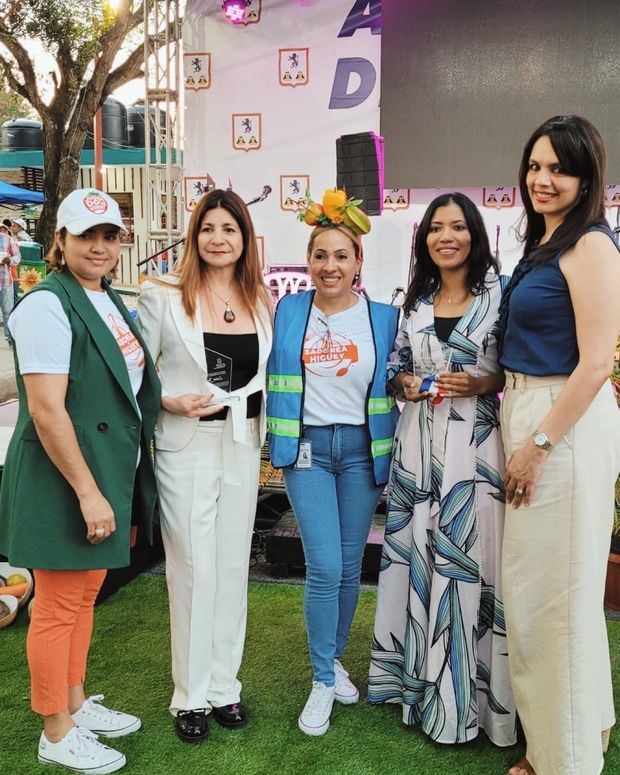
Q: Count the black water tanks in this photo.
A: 3